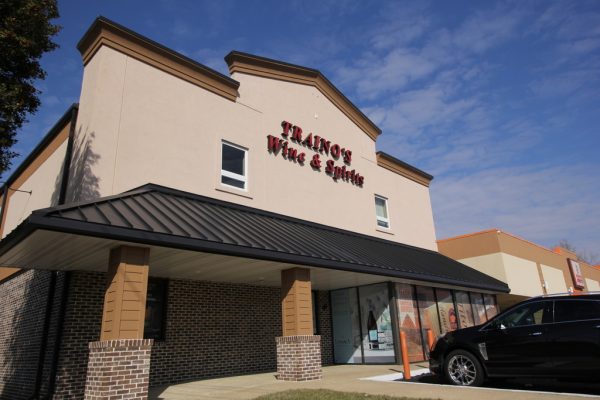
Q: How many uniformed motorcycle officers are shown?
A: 0